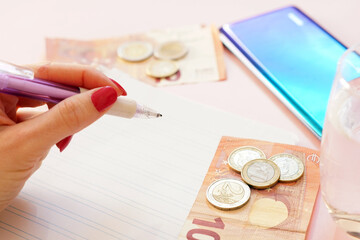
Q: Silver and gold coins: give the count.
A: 7